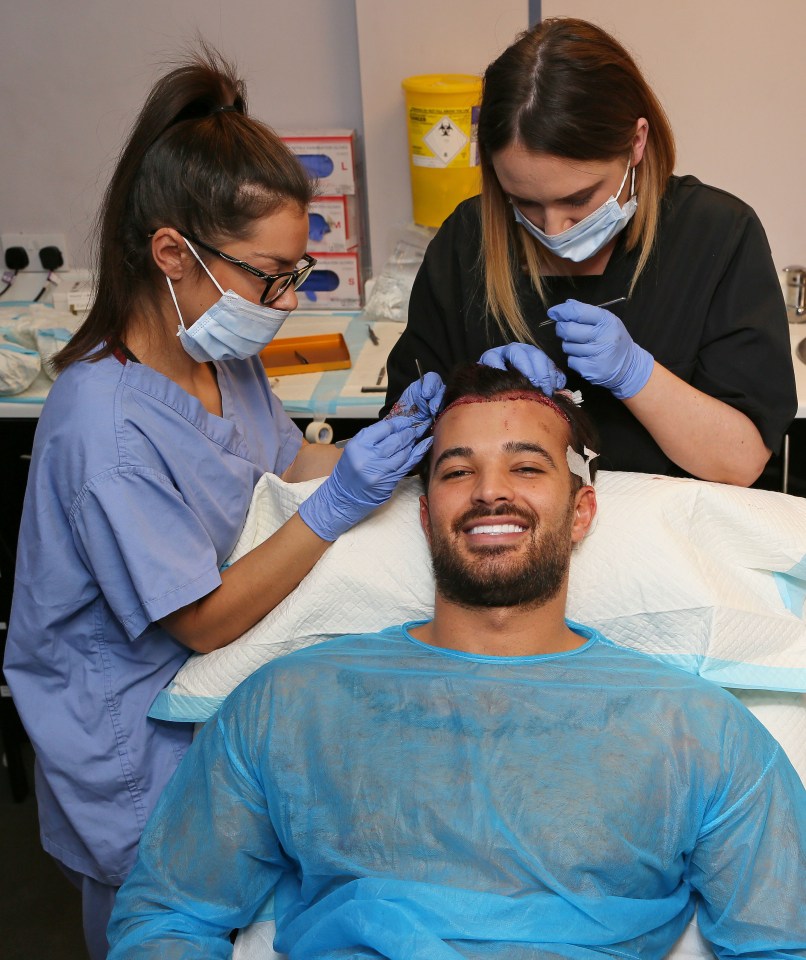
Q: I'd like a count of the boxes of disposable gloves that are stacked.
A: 3